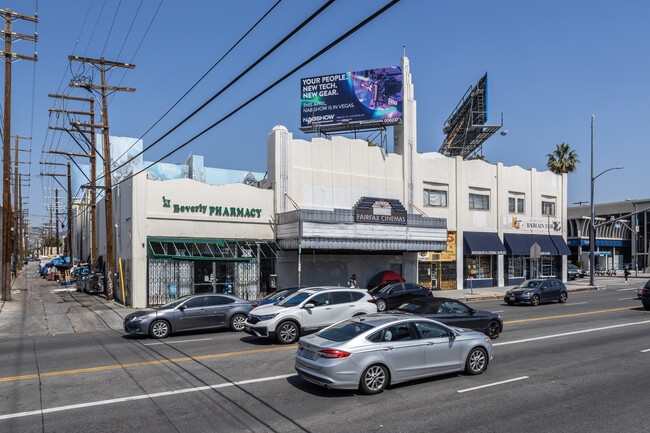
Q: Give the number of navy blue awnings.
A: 2